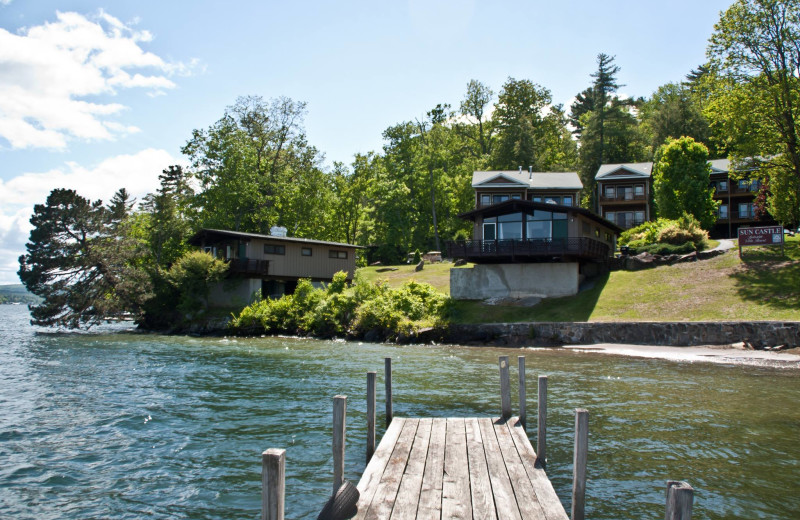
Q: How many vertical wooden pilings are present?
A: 9